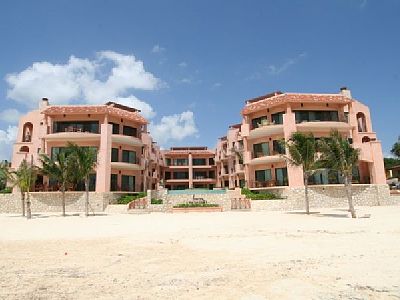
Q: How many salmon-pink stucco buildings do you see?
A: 3